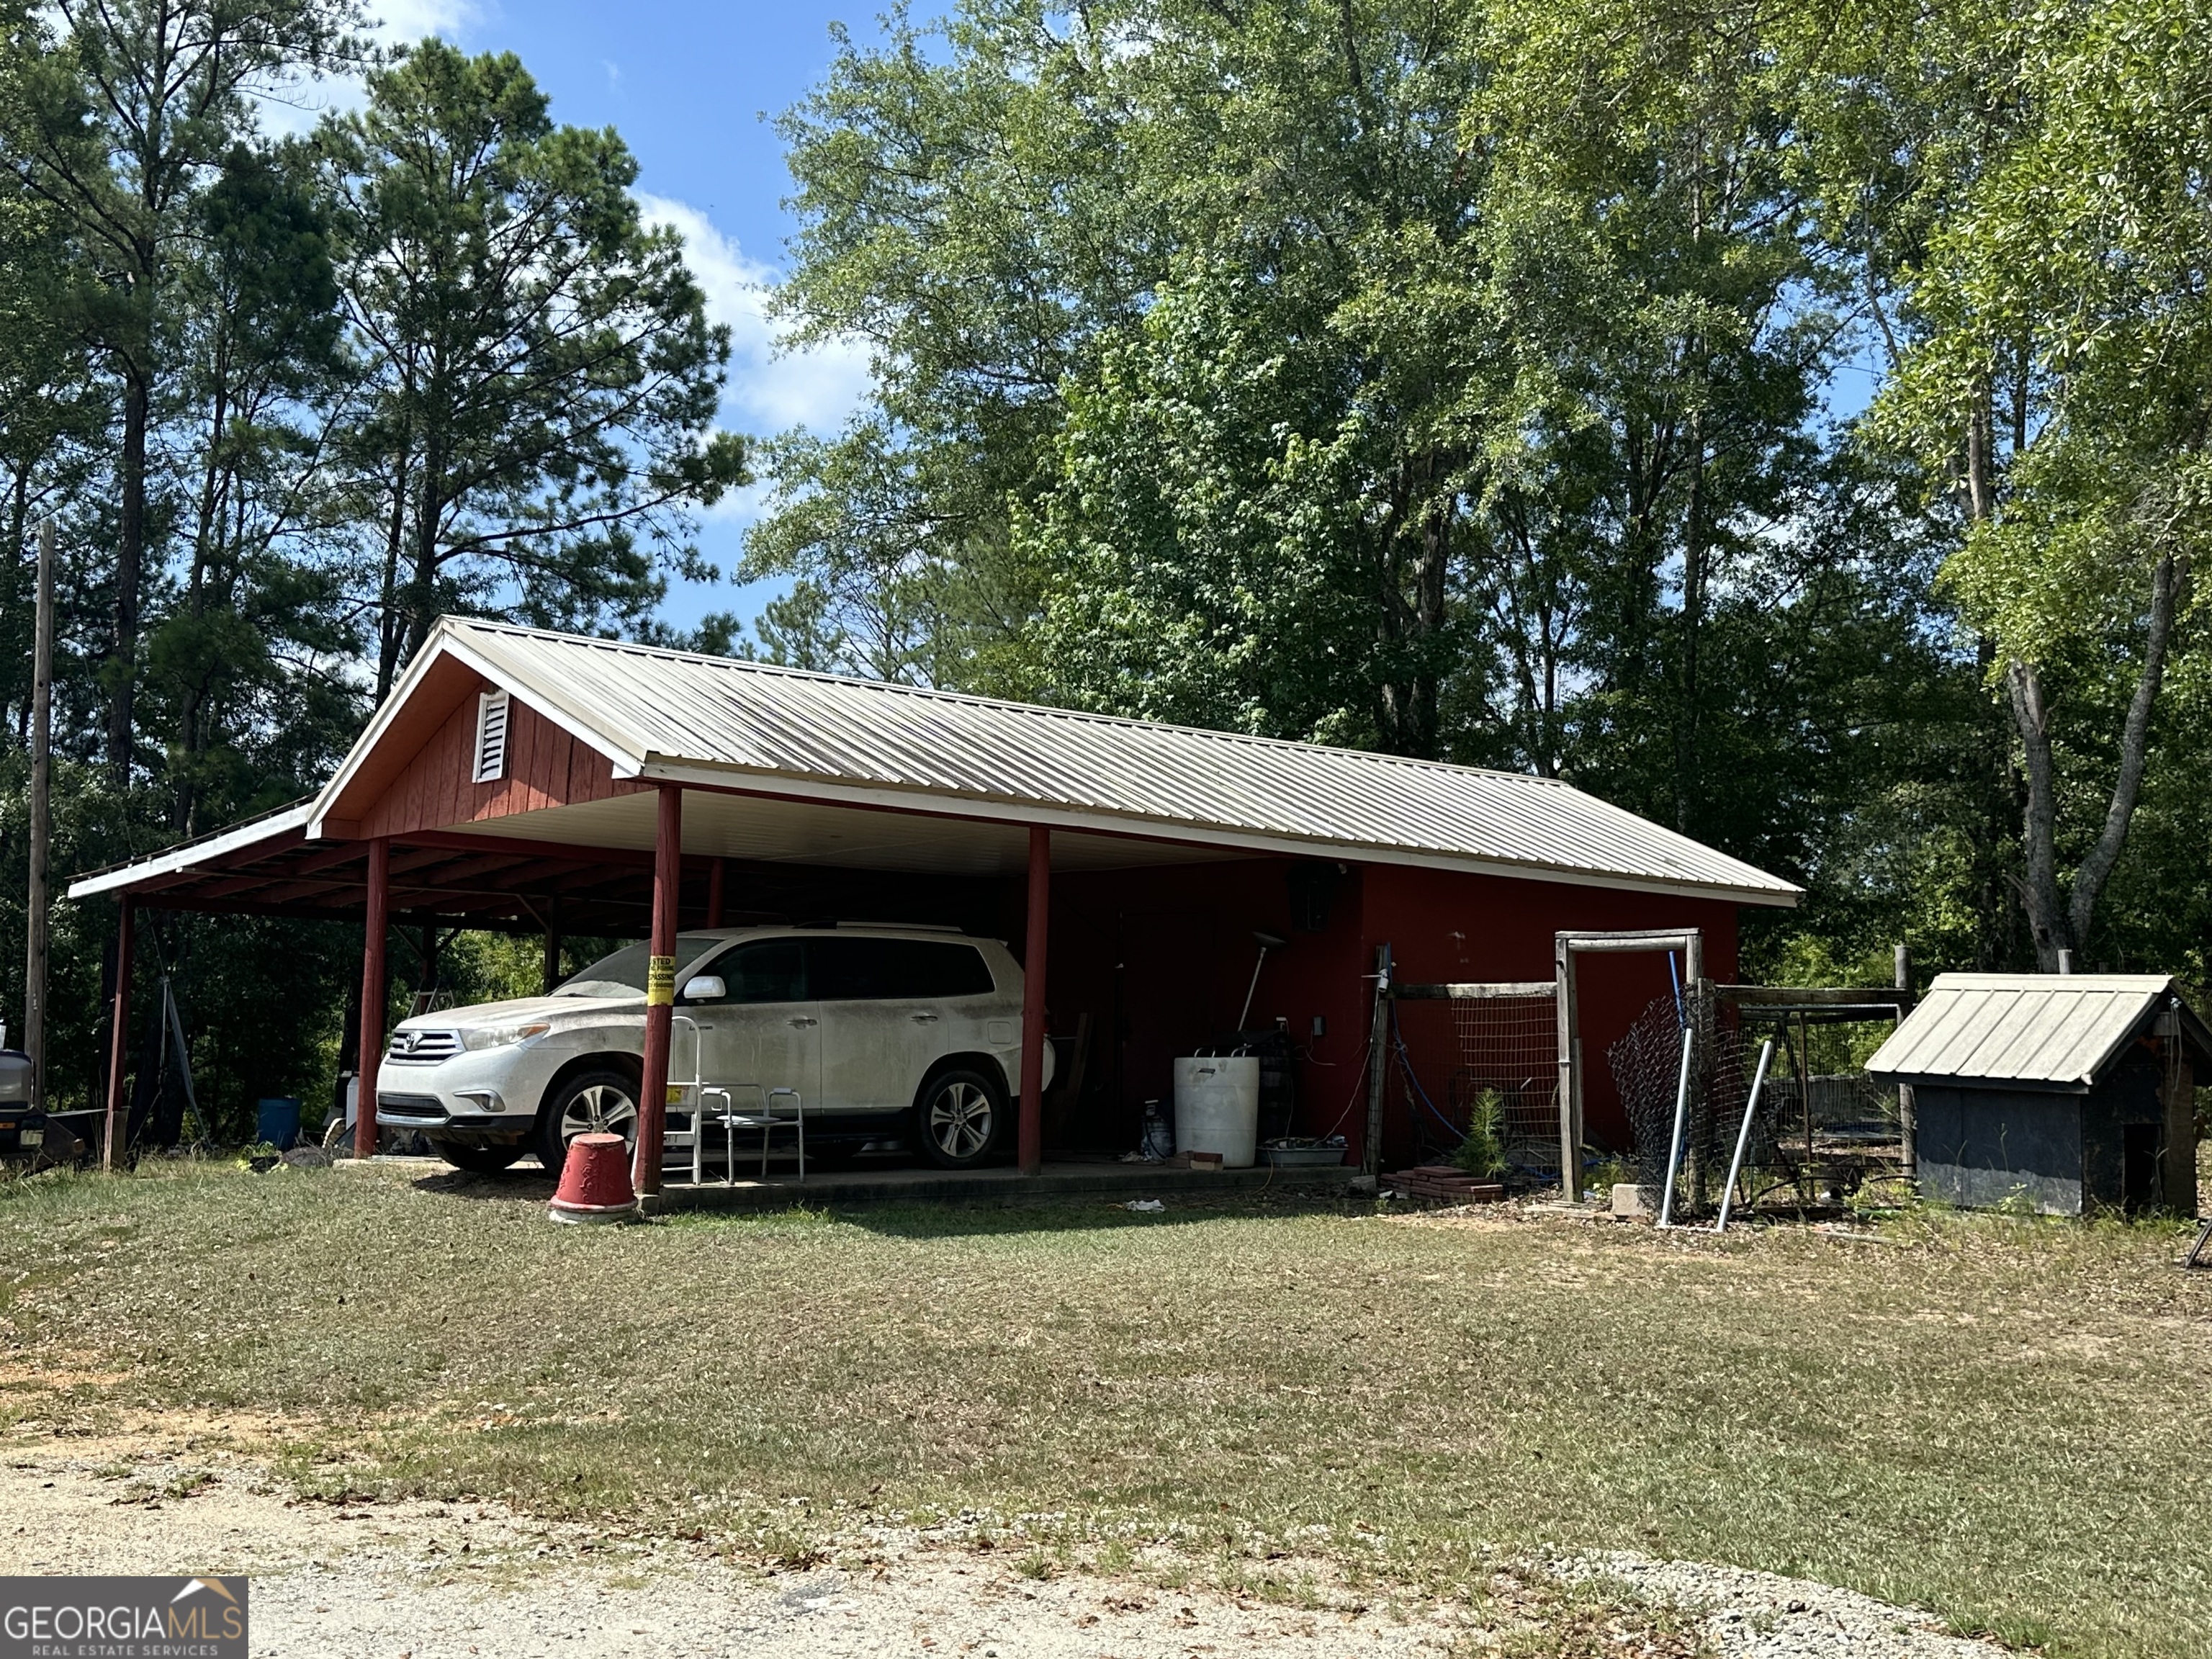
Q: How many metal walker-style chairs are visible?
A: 1